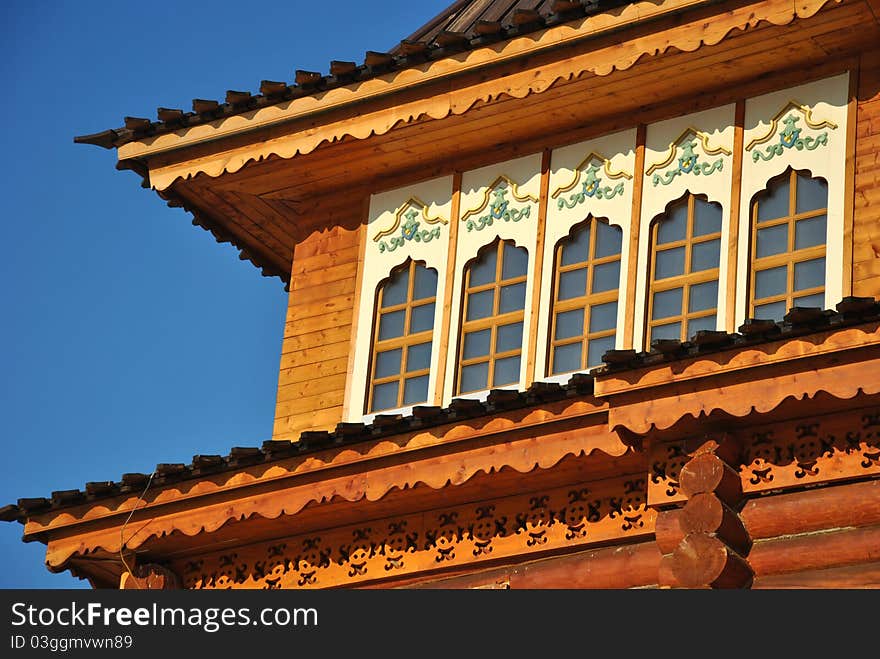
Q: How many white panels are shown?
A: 5